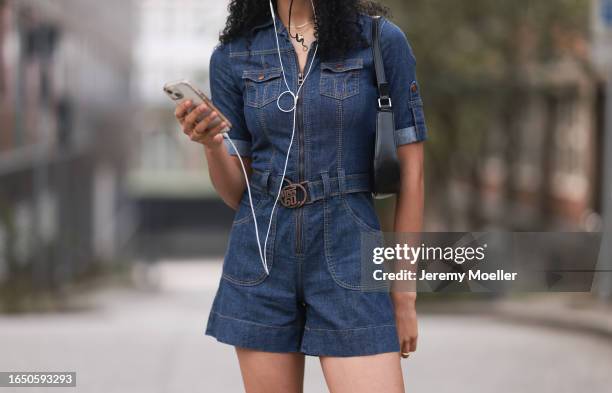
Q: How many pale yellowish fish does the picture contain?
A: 0